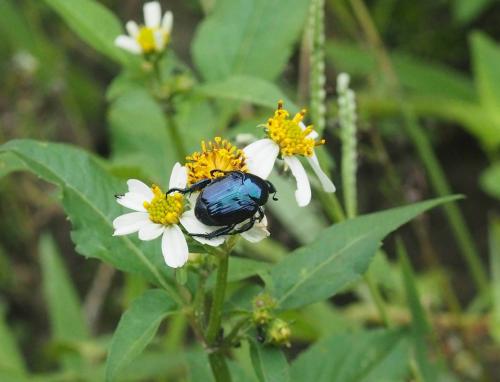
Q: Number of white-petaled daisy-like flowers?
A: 4